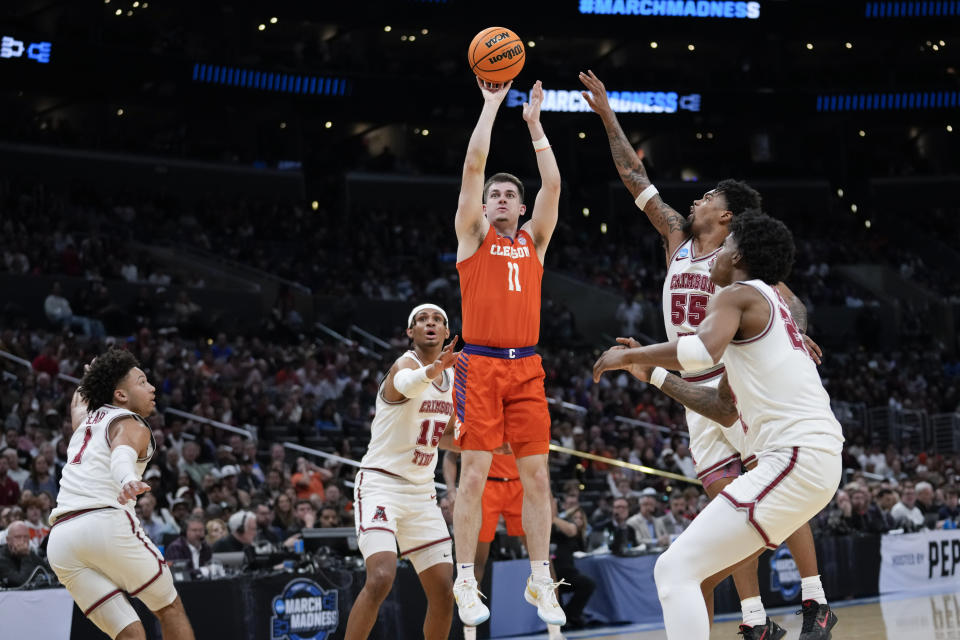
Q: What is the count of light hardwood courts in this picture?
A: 1